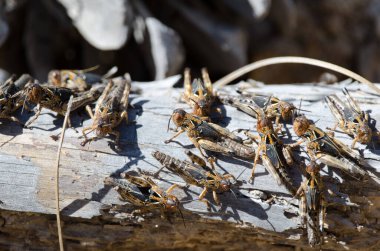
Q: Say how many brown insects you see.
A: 13